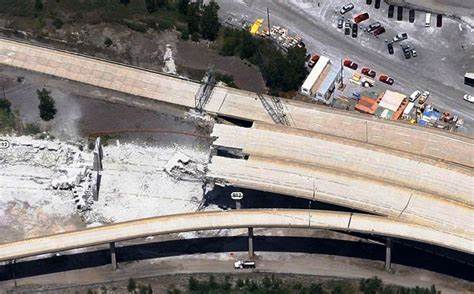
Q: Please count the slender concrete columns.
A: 3